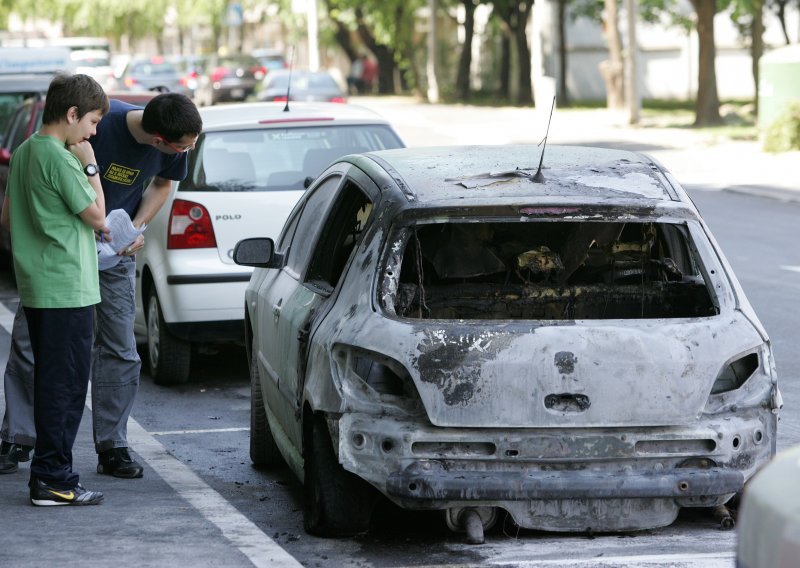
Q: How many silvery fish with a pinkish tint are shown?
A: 0